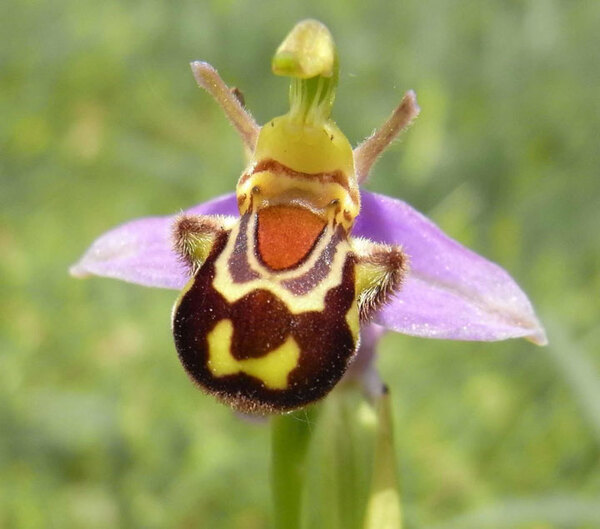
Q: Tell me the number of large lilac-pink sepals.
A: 2